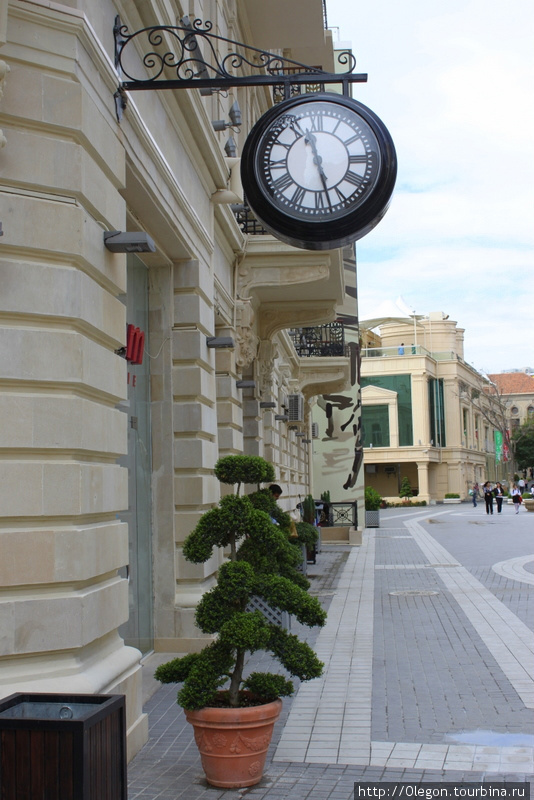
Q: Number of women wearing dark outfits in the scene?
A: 2